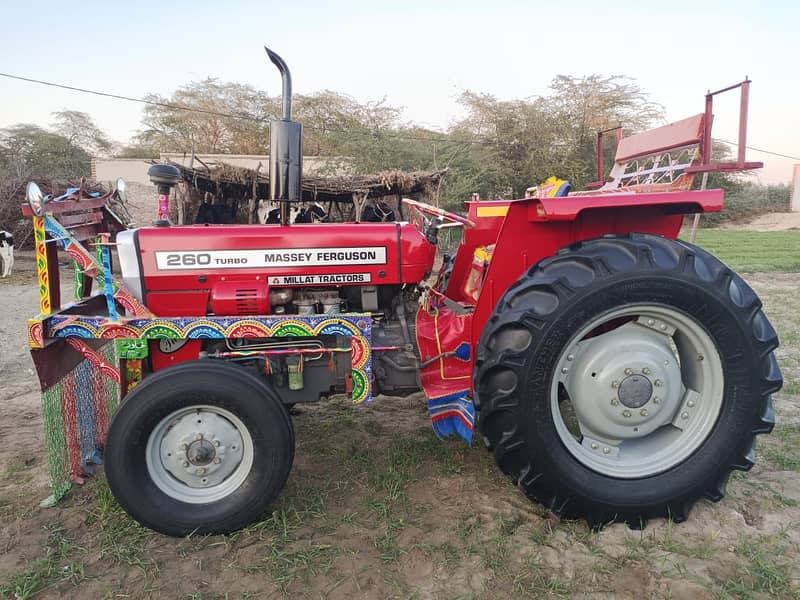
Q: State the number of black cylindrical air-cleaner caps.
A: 1